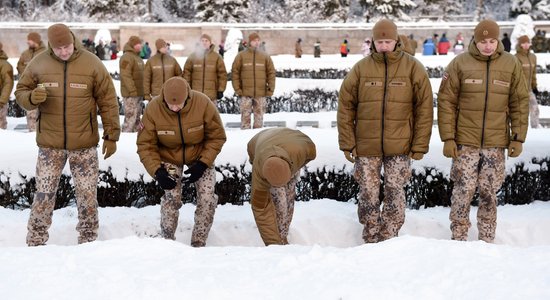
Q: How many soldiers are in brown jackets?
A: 13